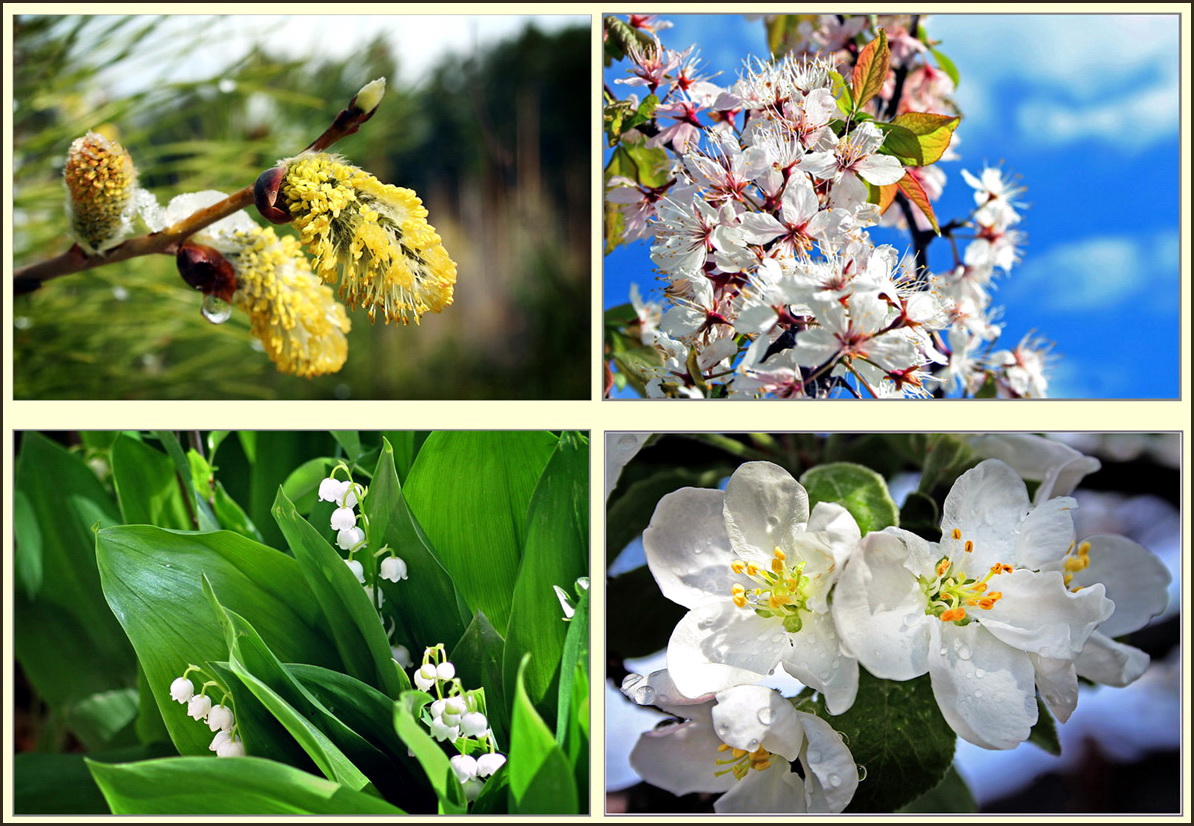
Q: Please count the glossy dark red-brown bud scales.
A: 2